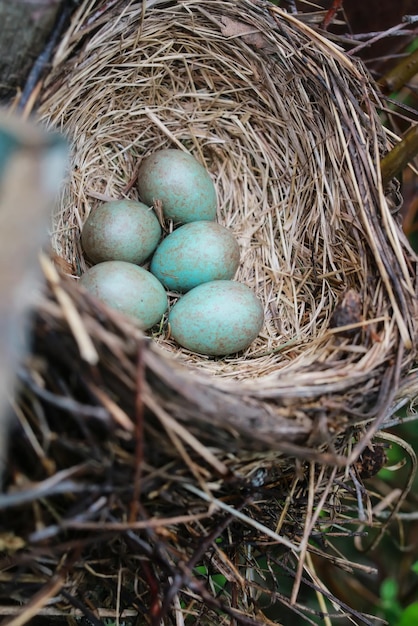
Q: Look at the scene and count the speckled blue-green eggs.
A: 5